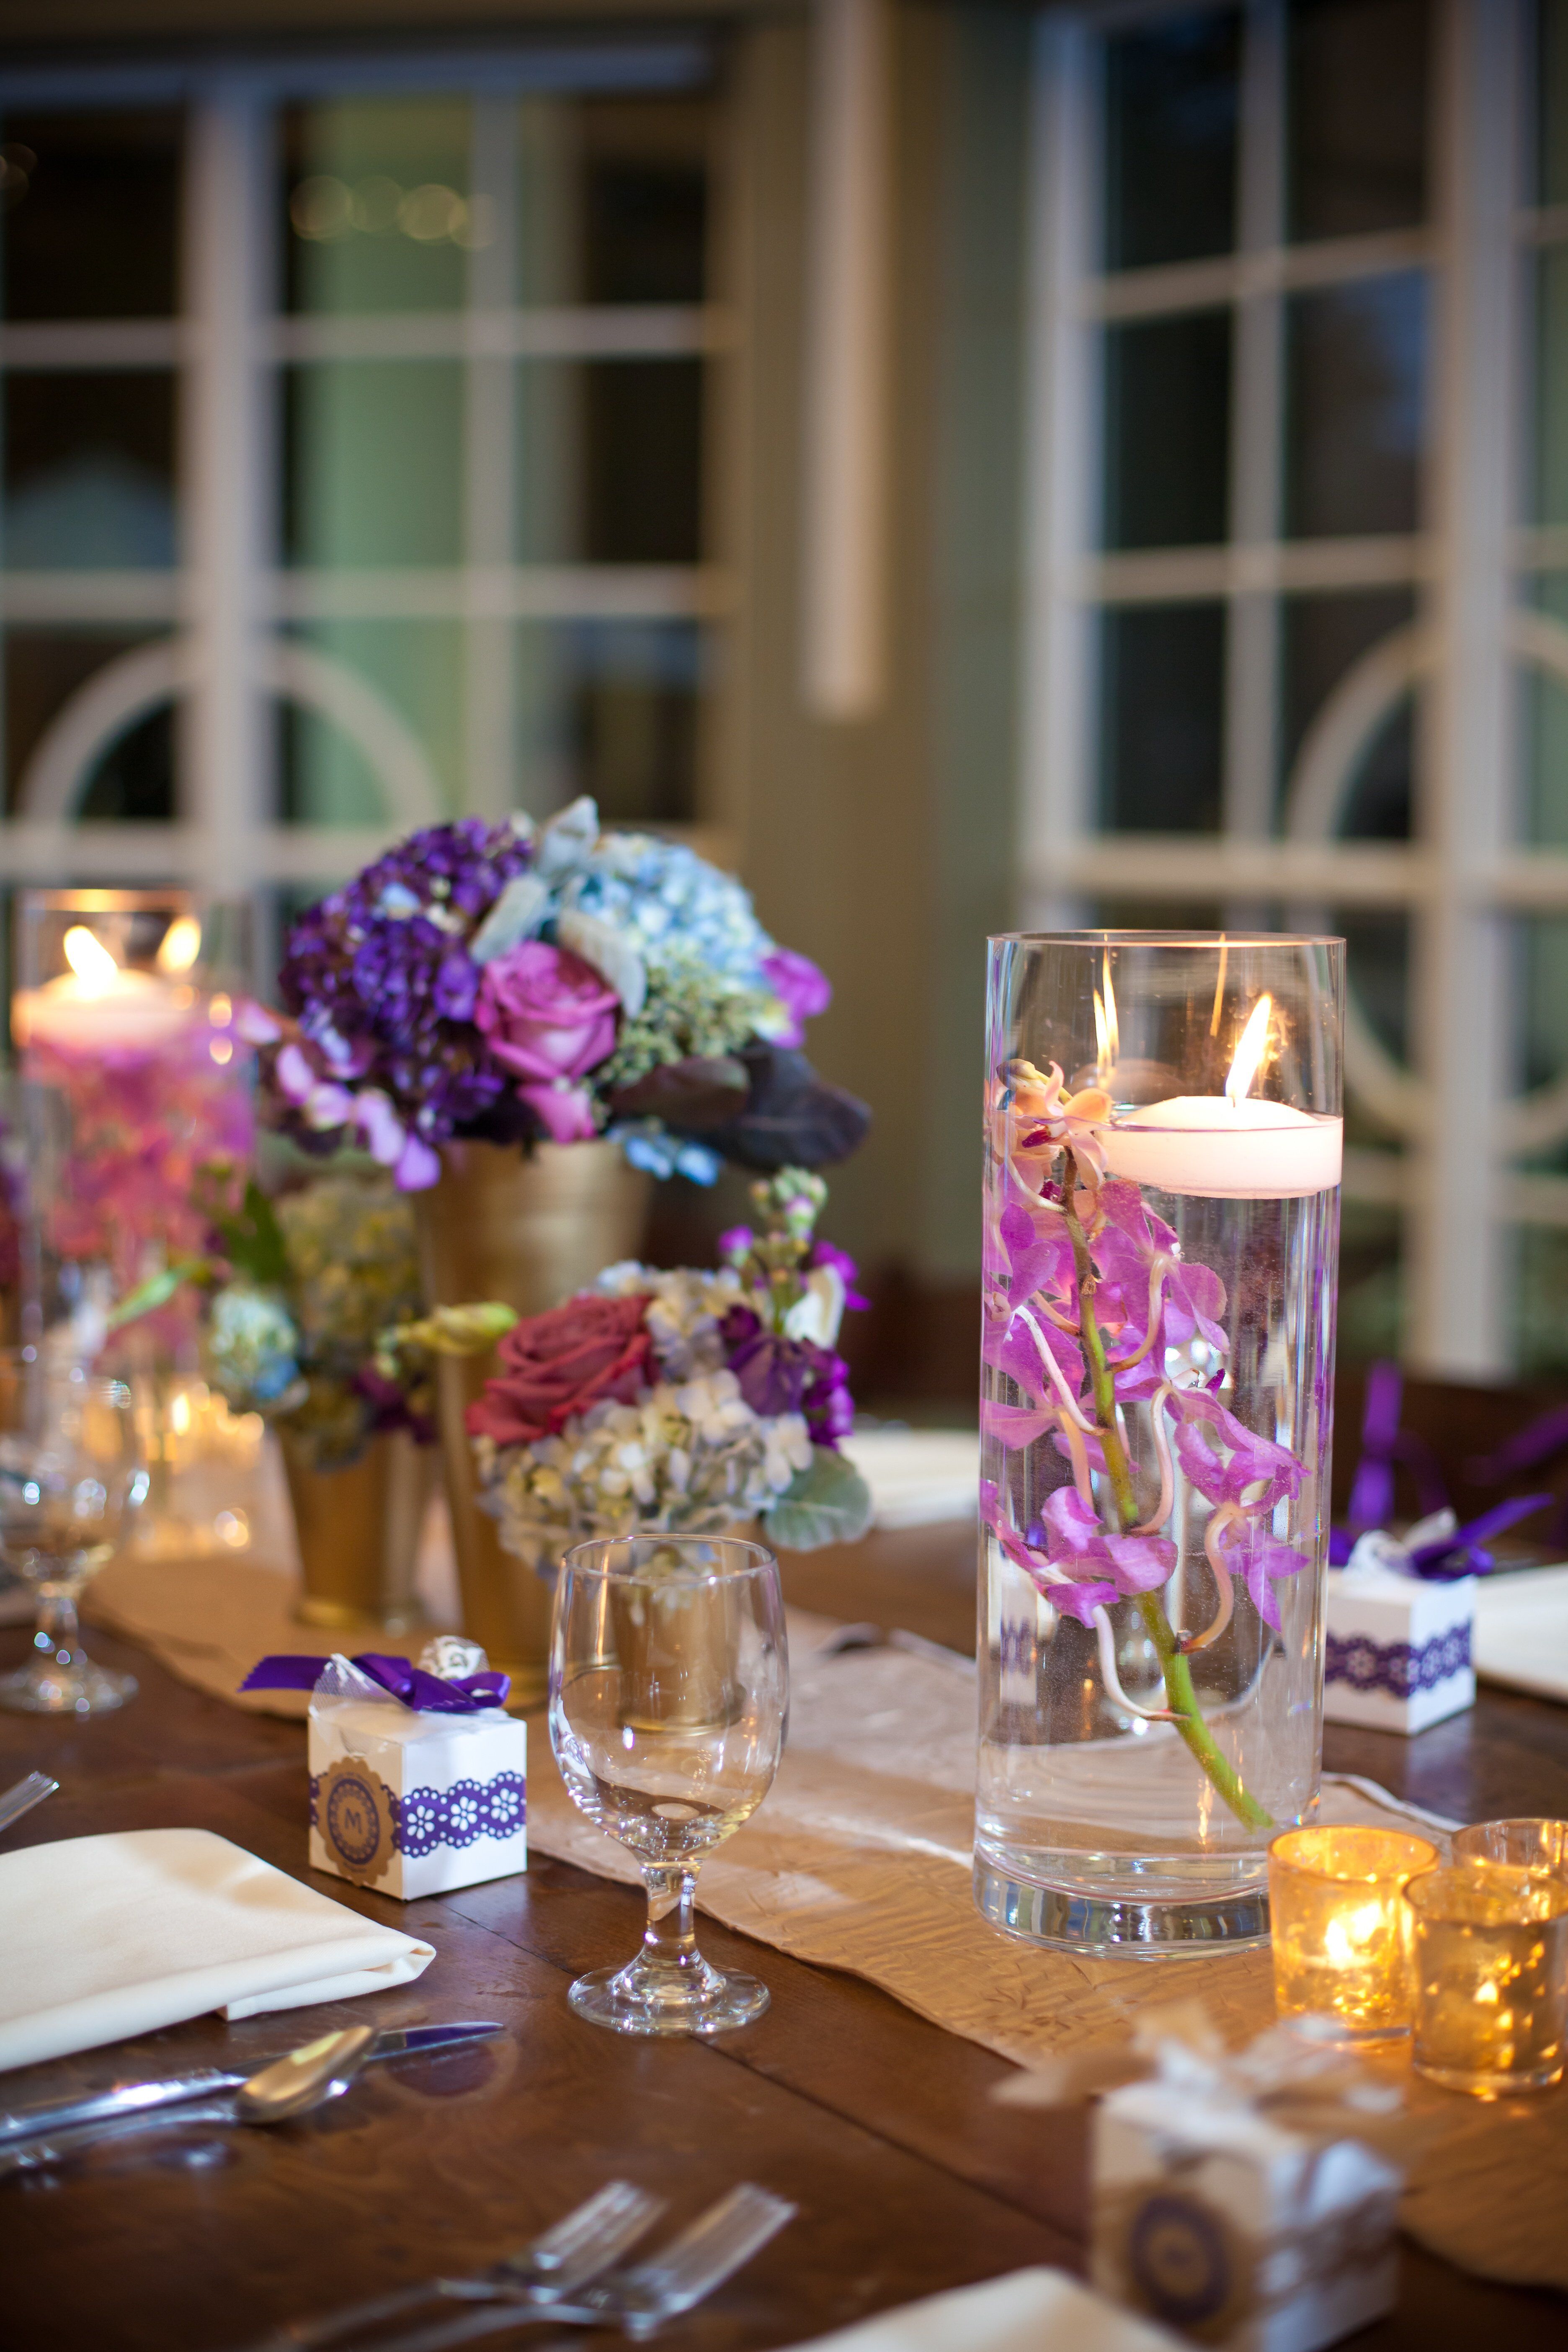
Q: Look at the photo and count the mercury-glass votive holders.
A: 3